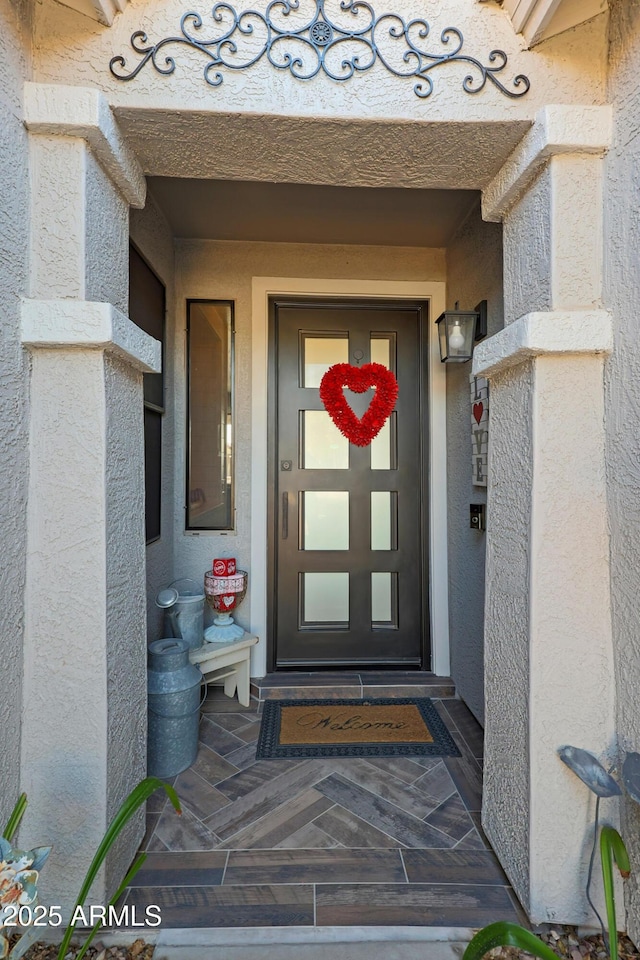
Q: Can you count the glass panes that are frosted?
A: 8